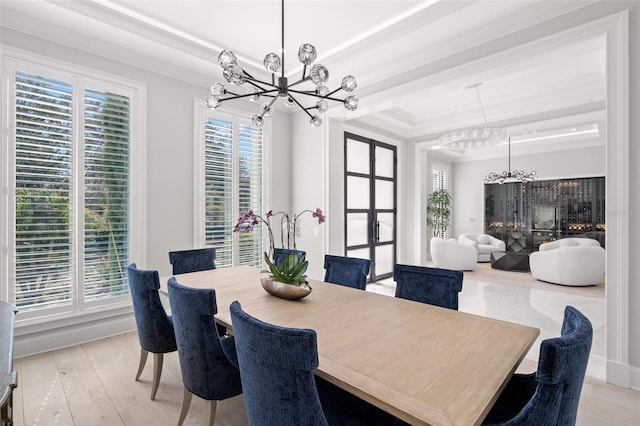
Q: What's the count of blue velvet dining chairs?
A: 8